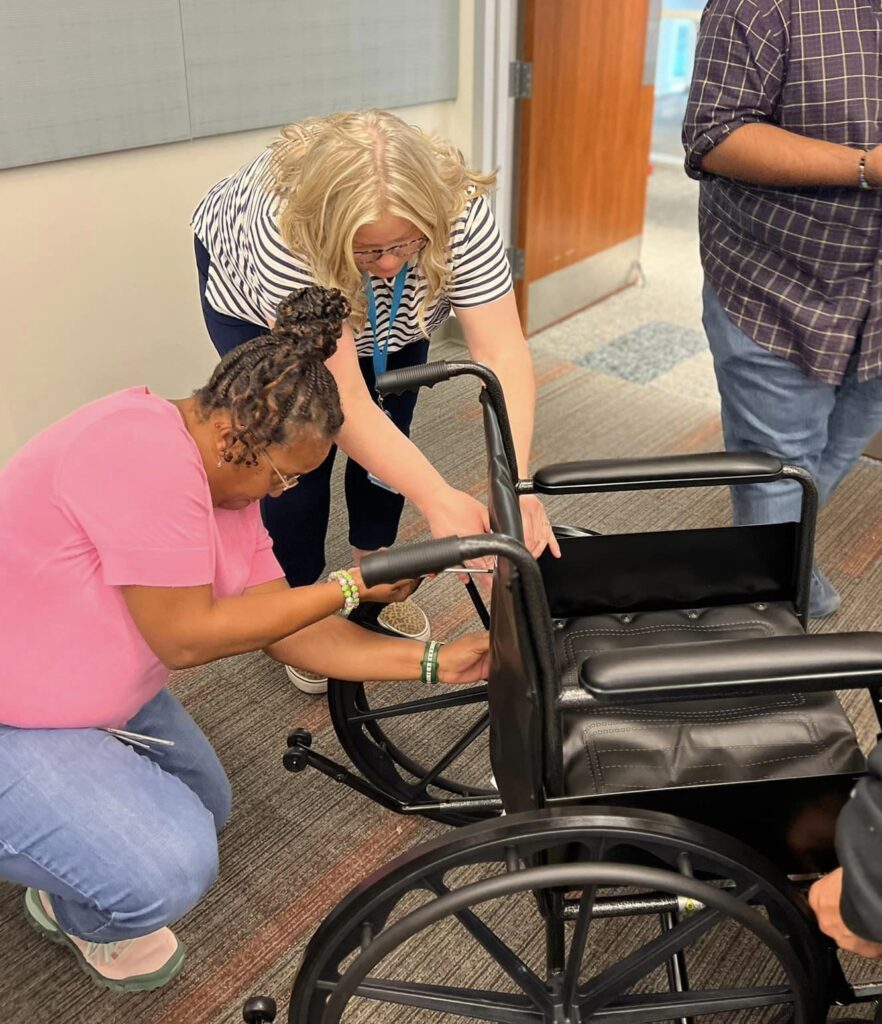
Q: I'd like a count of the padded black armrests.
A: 2